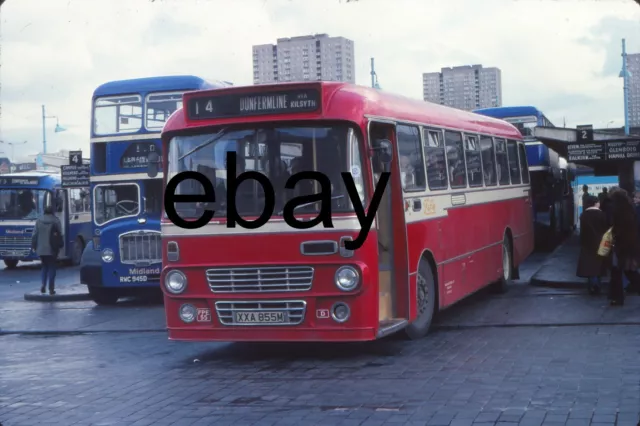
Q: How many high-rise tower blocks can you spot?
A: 3